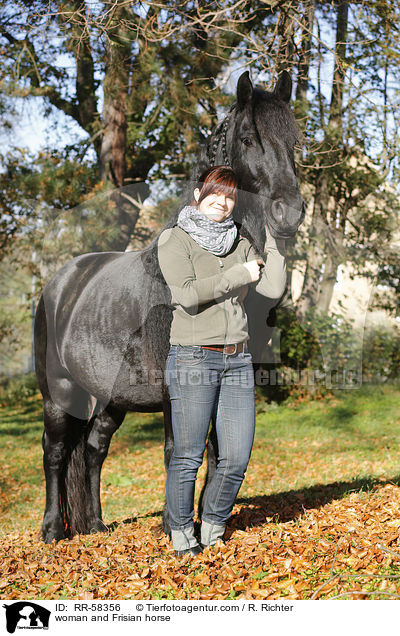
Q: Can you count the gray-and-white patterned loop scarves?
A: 1